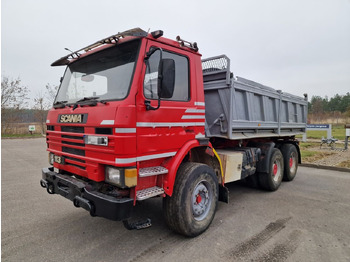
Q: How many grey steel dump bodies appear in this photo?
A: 1